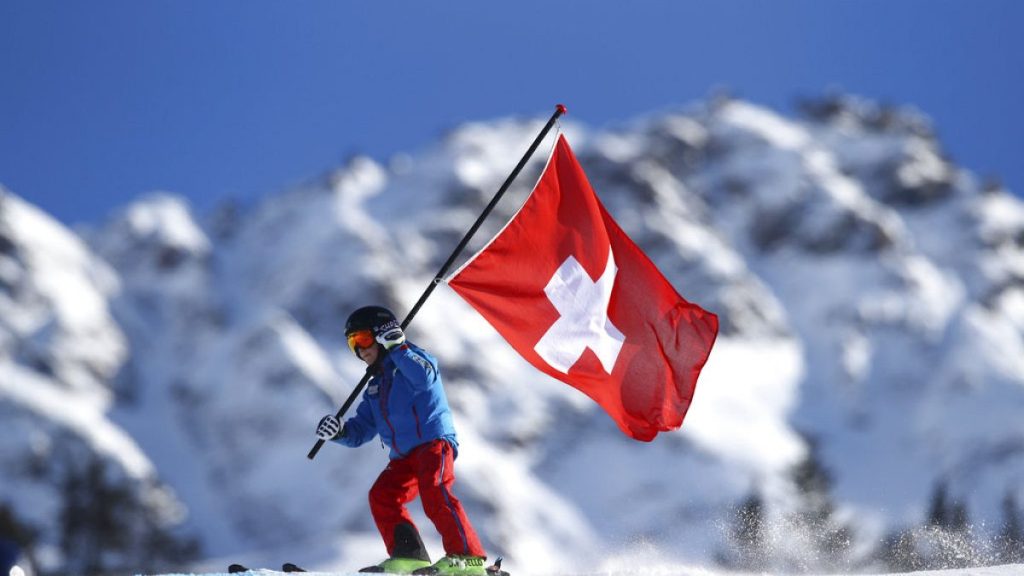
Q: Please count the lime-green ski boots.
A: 2